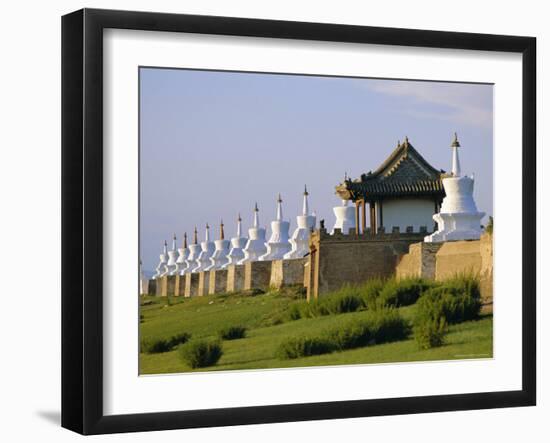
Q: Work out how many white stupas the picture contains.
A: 12